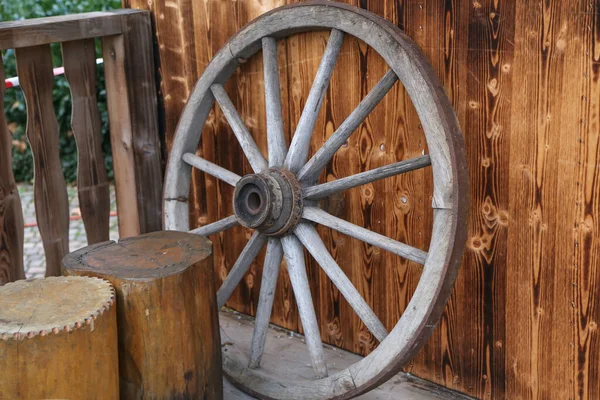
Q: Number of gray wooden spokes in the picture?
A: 12